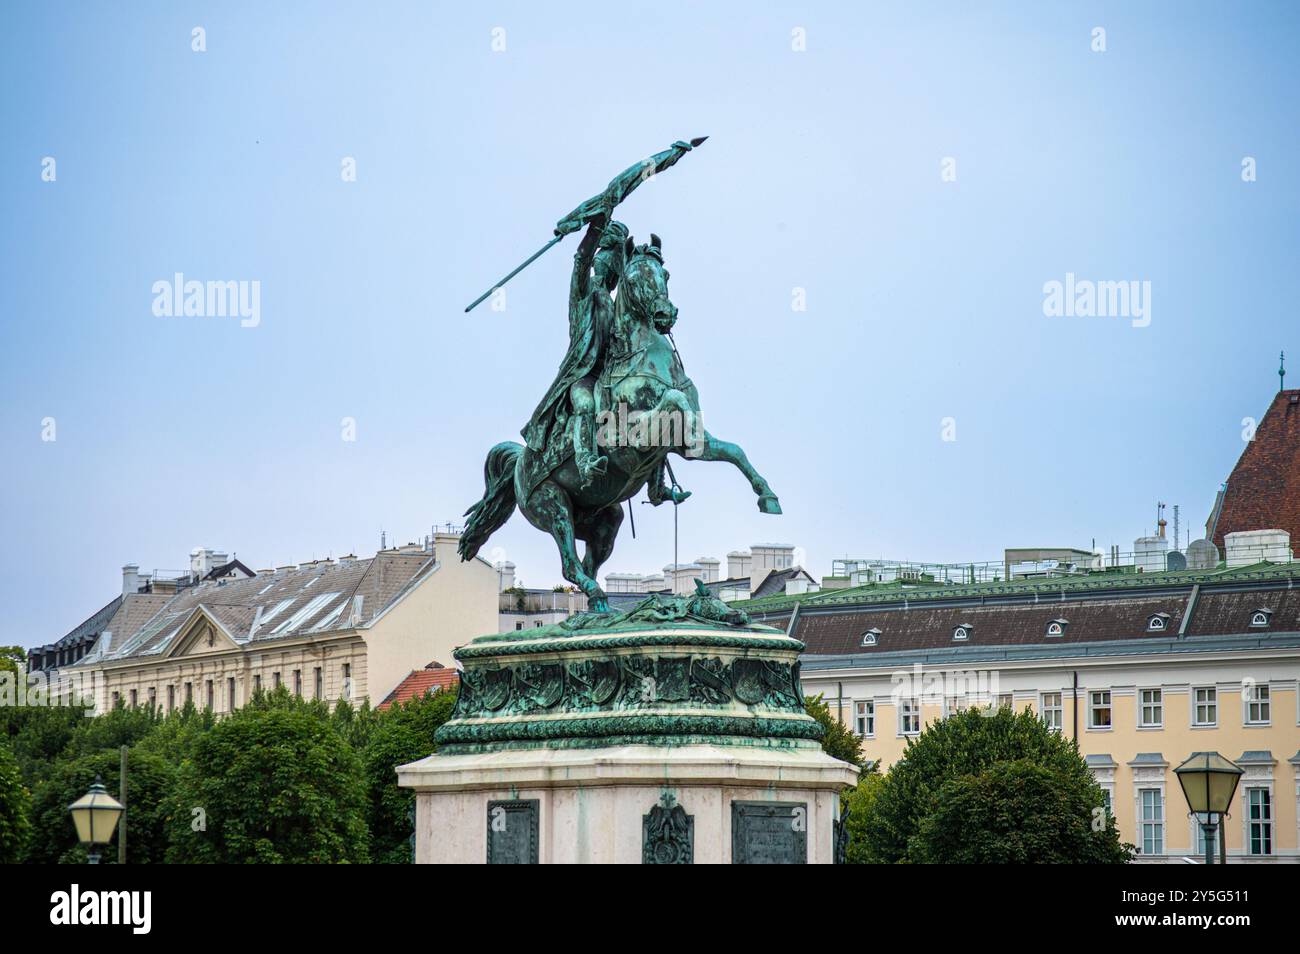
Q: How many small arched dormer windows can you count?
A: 5